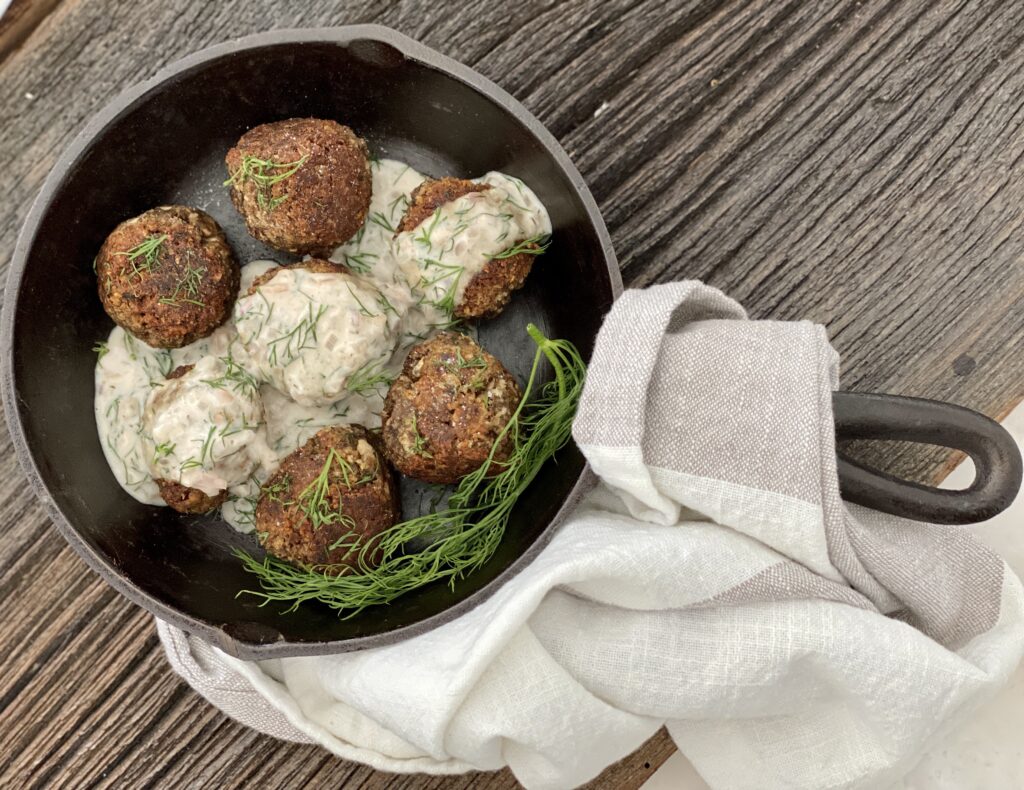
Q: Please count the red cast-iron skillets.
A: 0